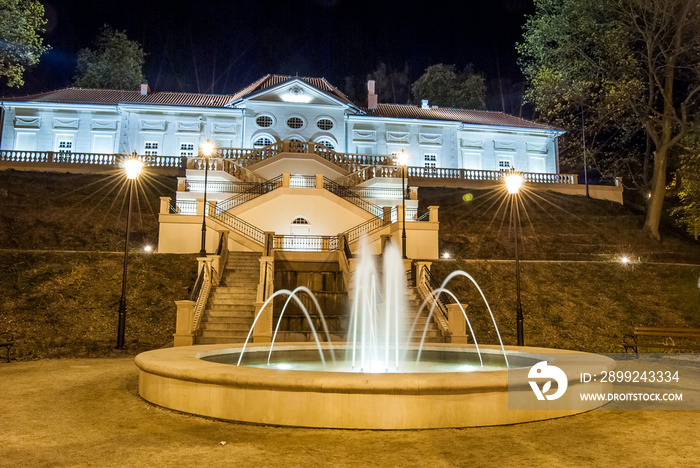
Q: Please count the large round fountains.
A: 1